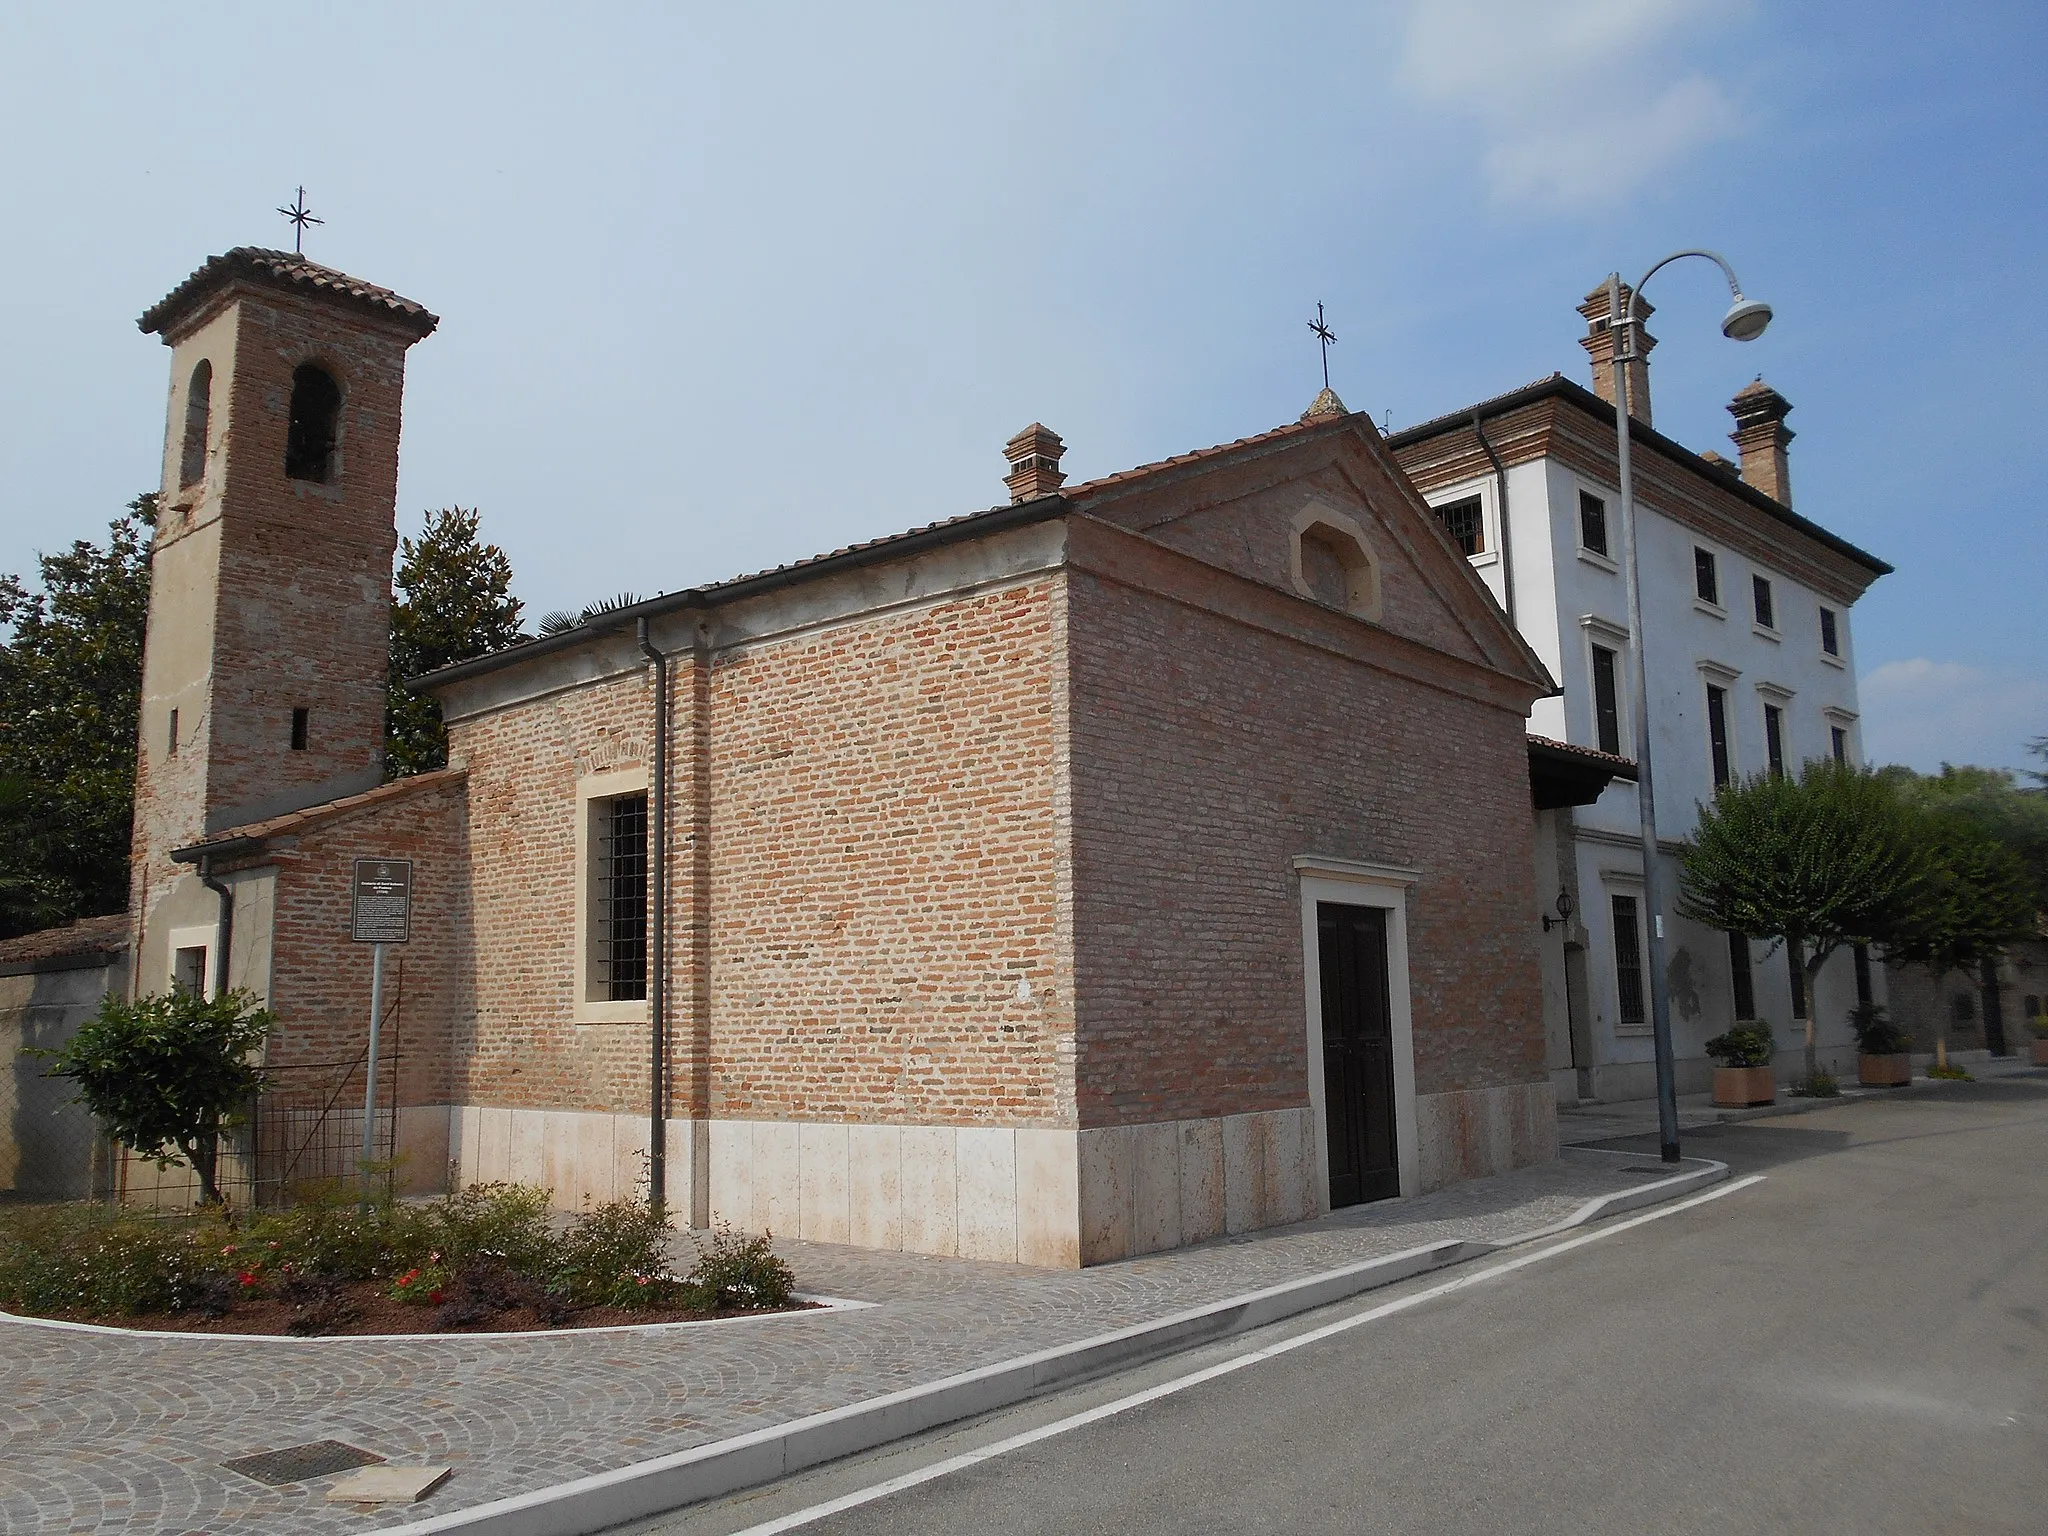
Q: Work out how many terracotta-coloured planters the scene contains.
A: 3